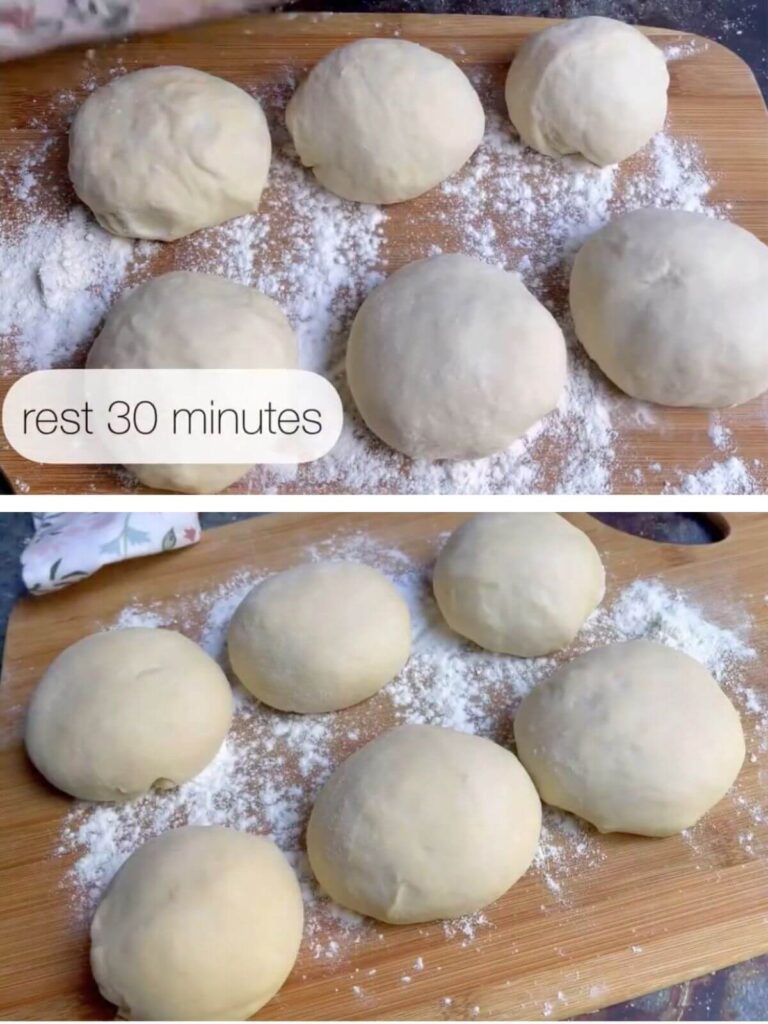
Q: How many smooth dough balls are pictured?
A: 12